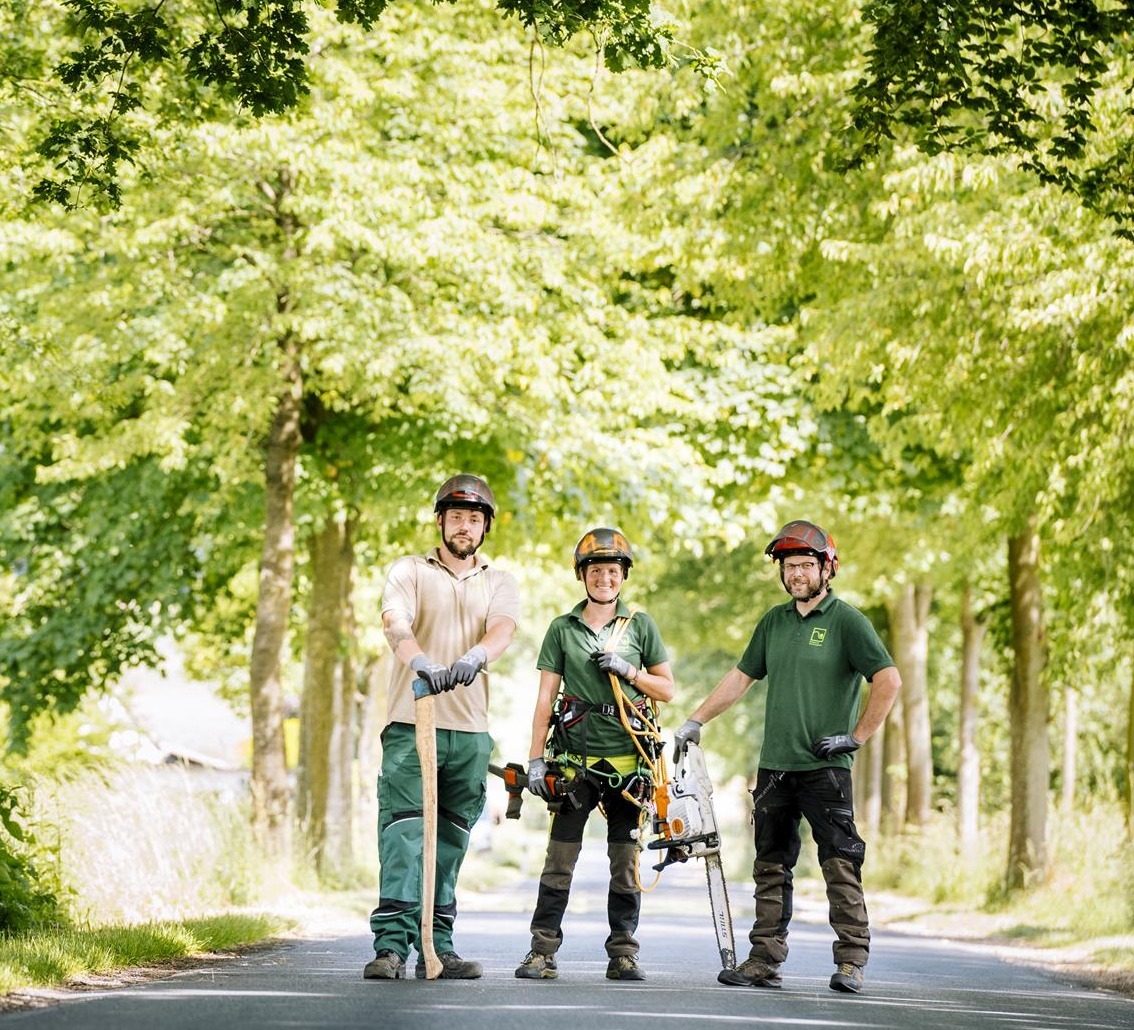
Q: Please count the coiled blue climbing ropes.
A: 0